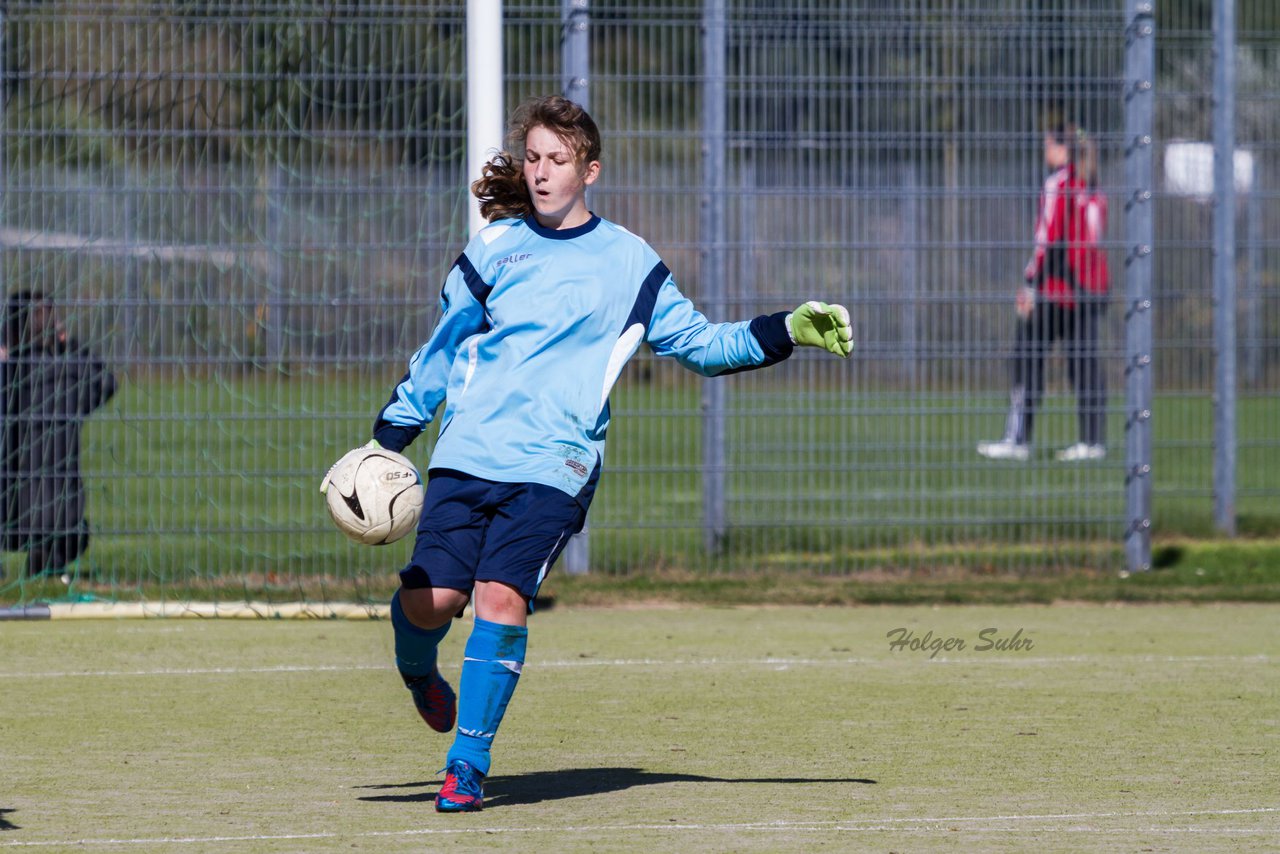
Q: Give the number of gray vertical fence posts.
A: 4